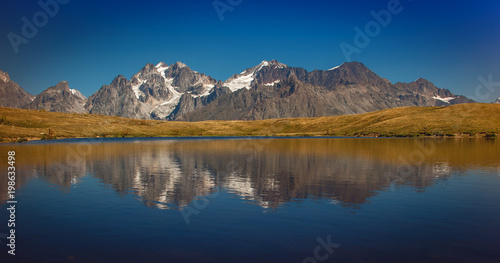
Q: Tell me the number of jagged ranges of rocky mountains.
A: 1